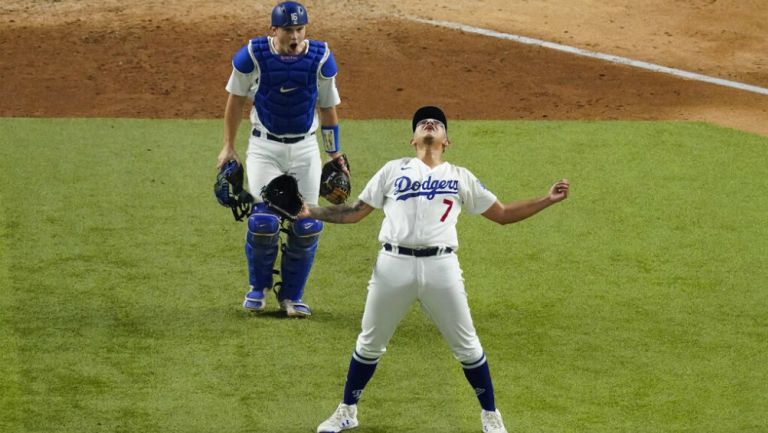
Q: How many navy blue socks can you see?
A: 2